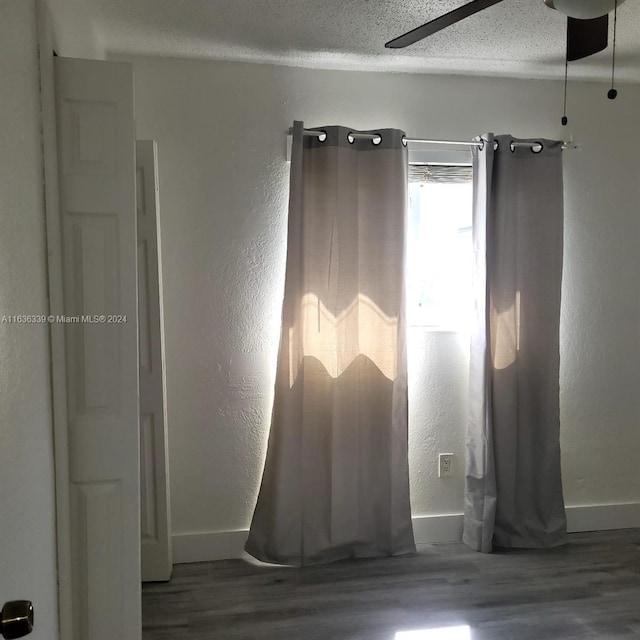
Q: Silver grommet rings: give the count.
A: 8